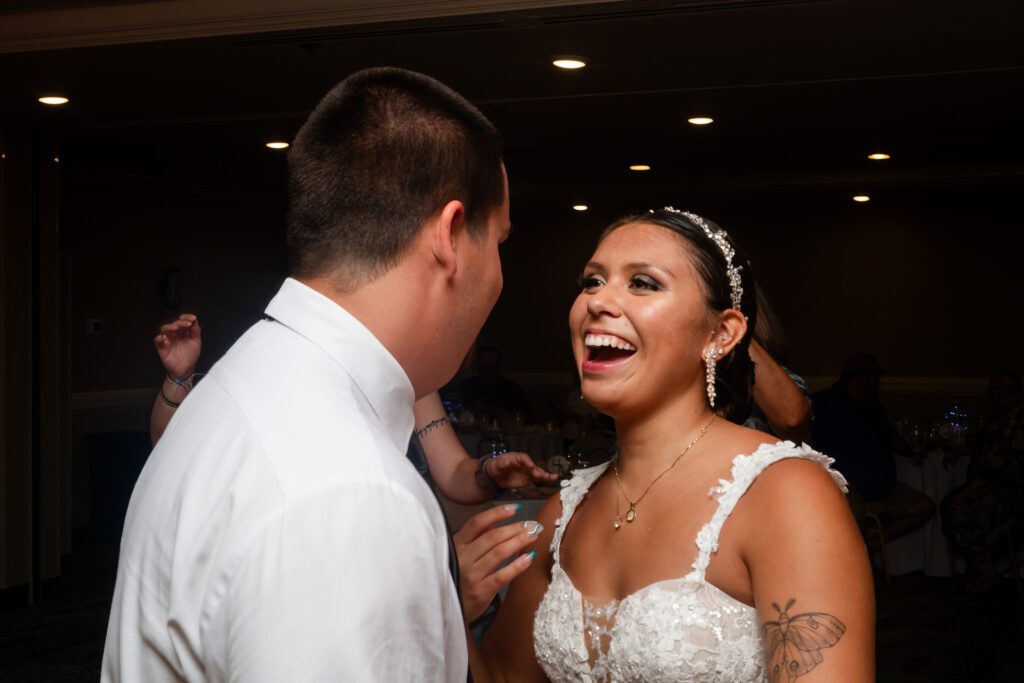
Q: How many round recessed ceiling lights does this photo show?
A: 8